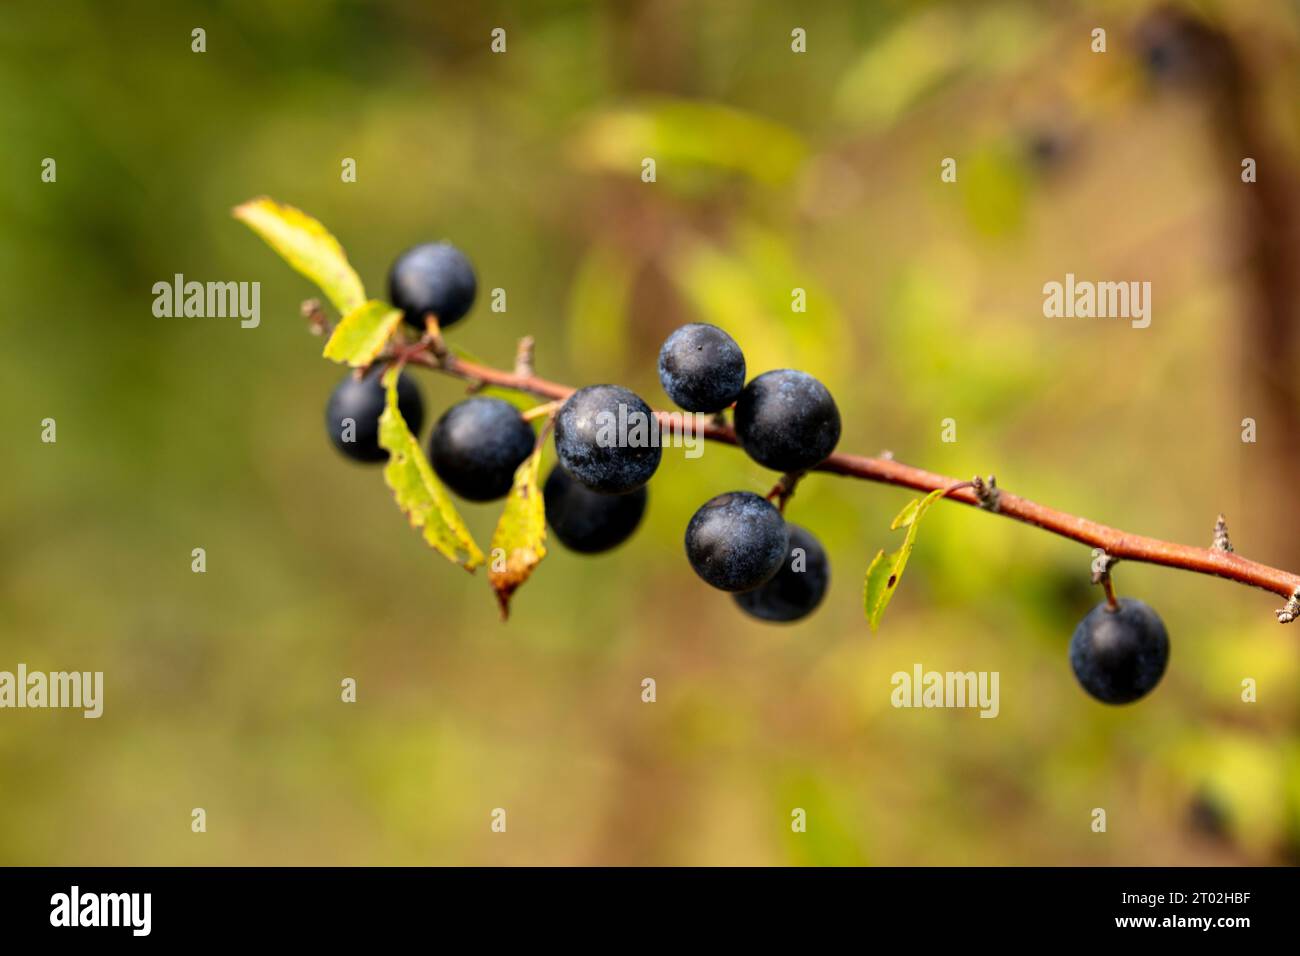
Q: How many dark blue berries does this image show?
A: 10